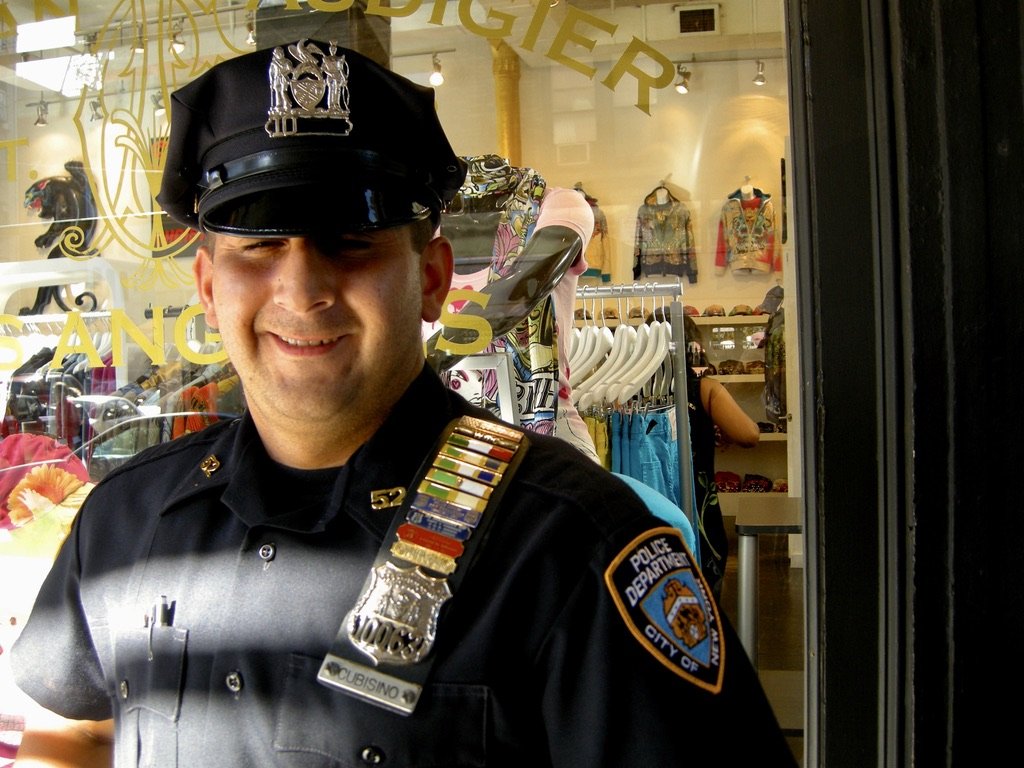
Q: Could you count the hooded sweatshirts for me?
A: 3